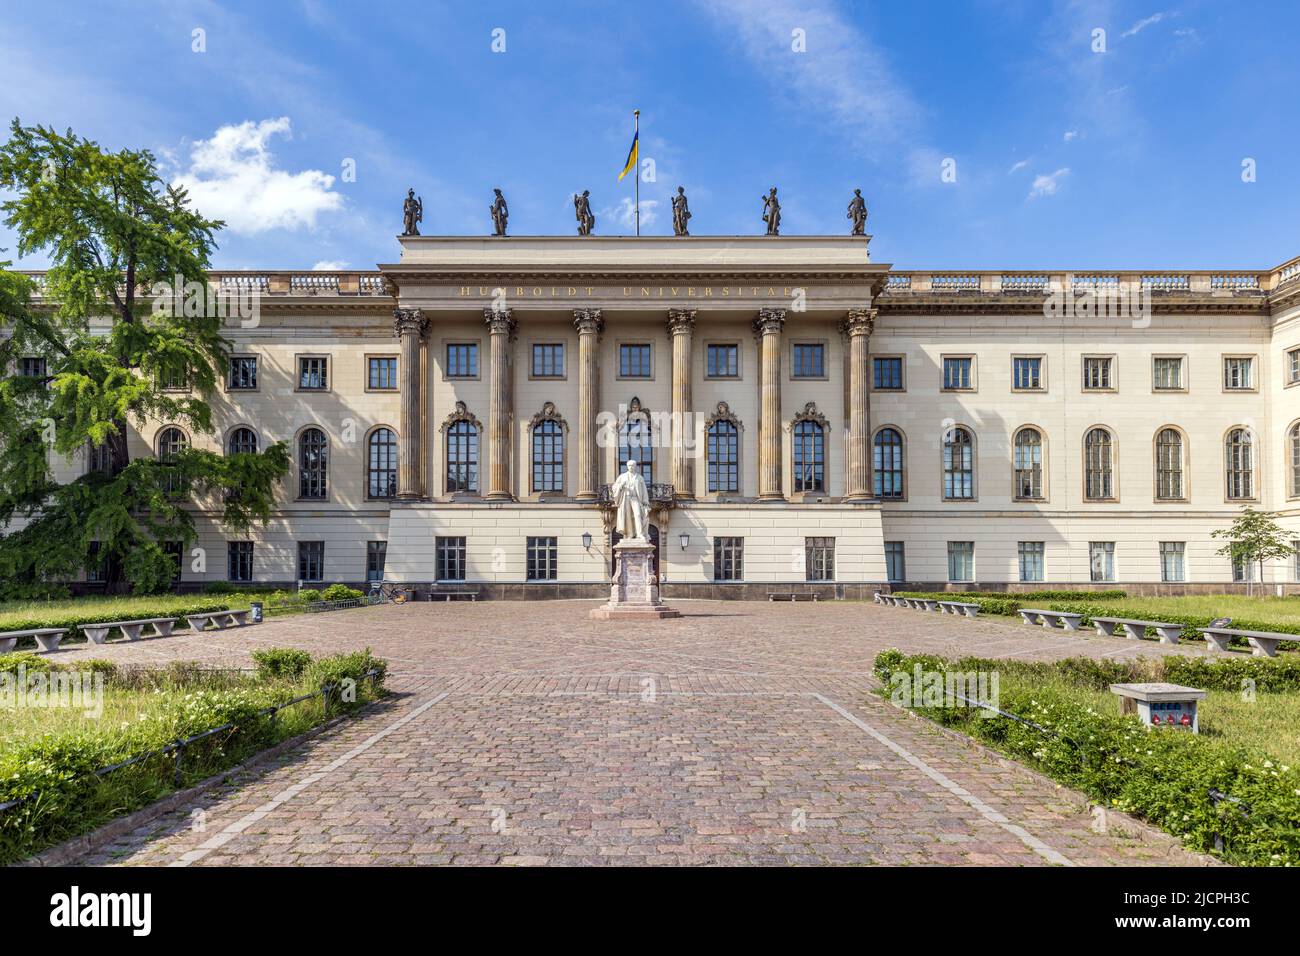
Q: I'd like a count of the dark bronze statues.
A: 6